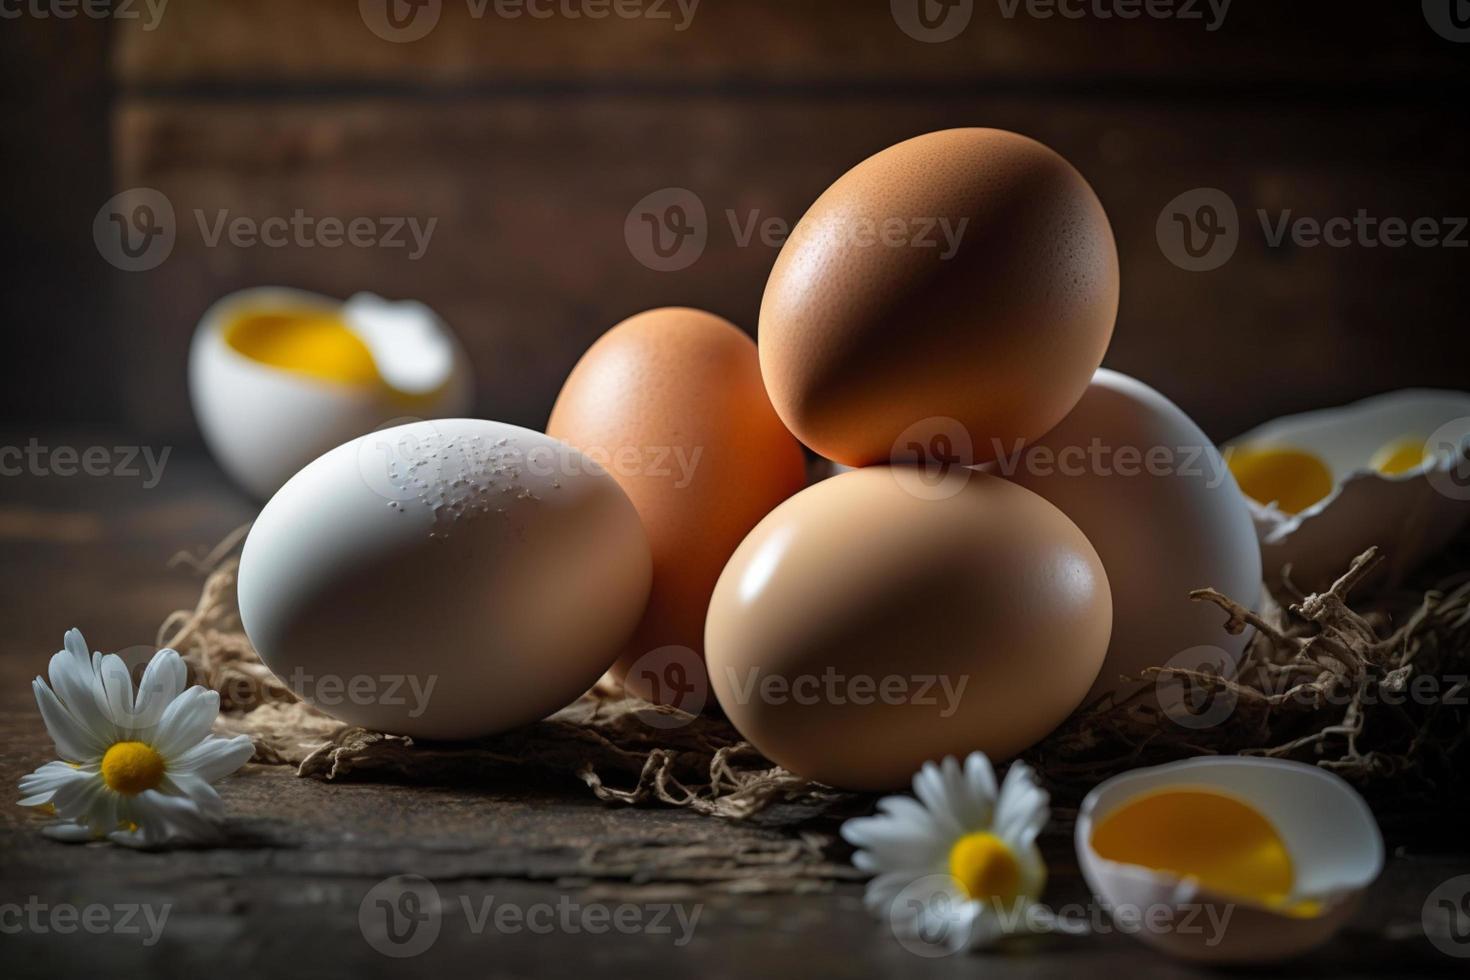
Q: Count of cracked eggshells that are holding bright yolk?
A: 3